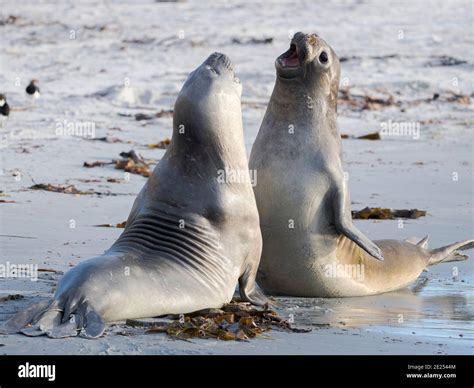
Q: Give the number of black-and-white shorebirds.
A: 2